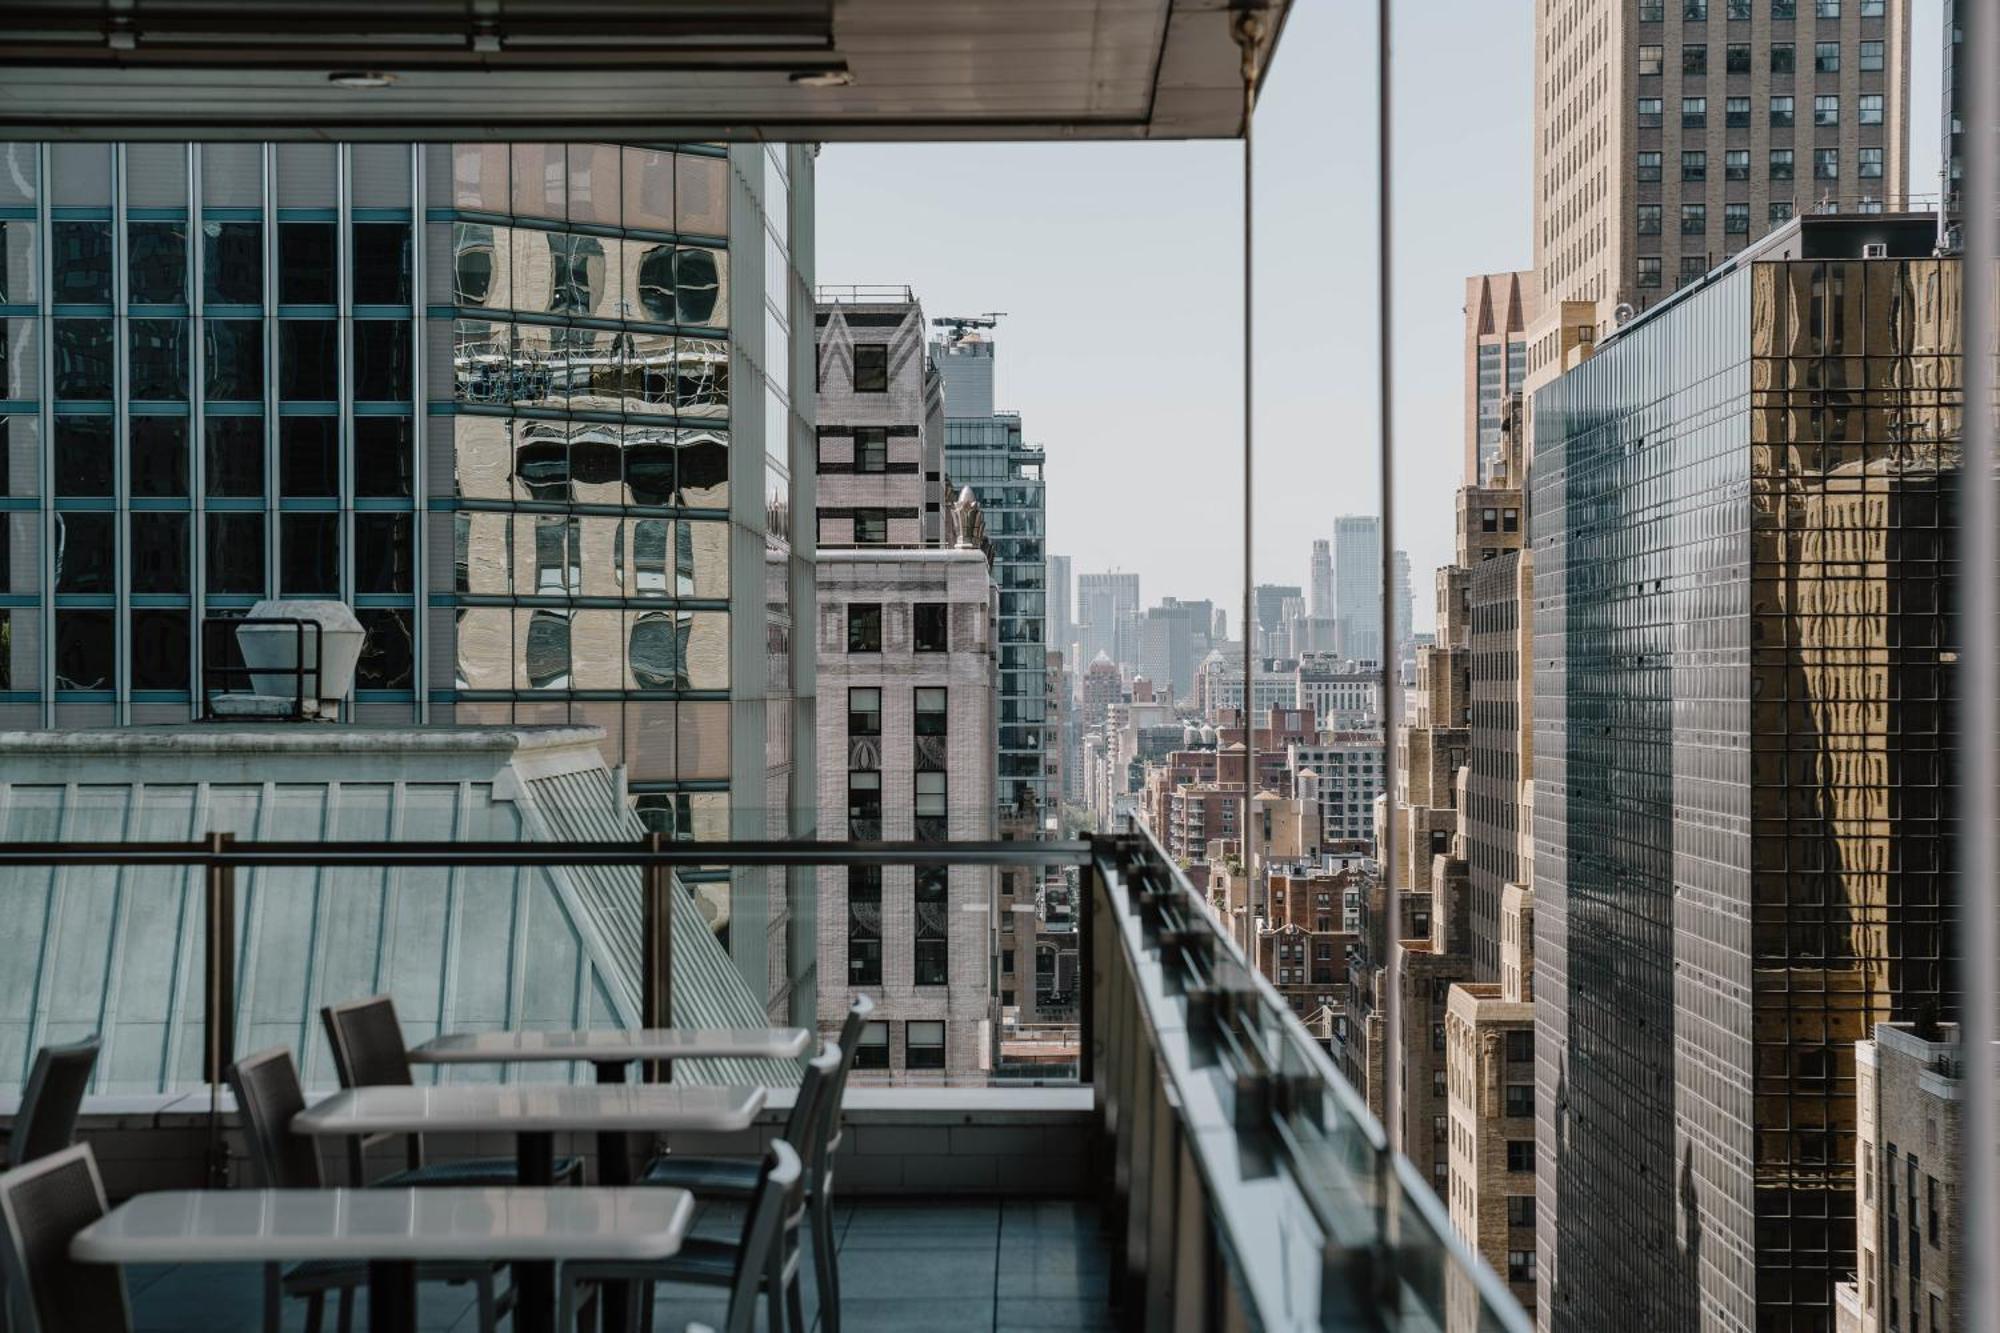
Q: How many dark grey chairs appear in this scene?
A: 7